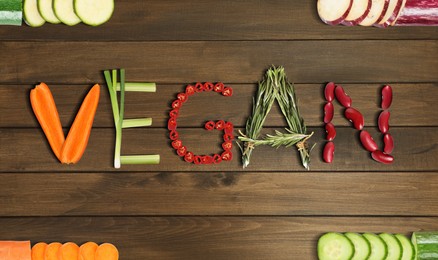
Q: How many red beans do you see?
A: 11